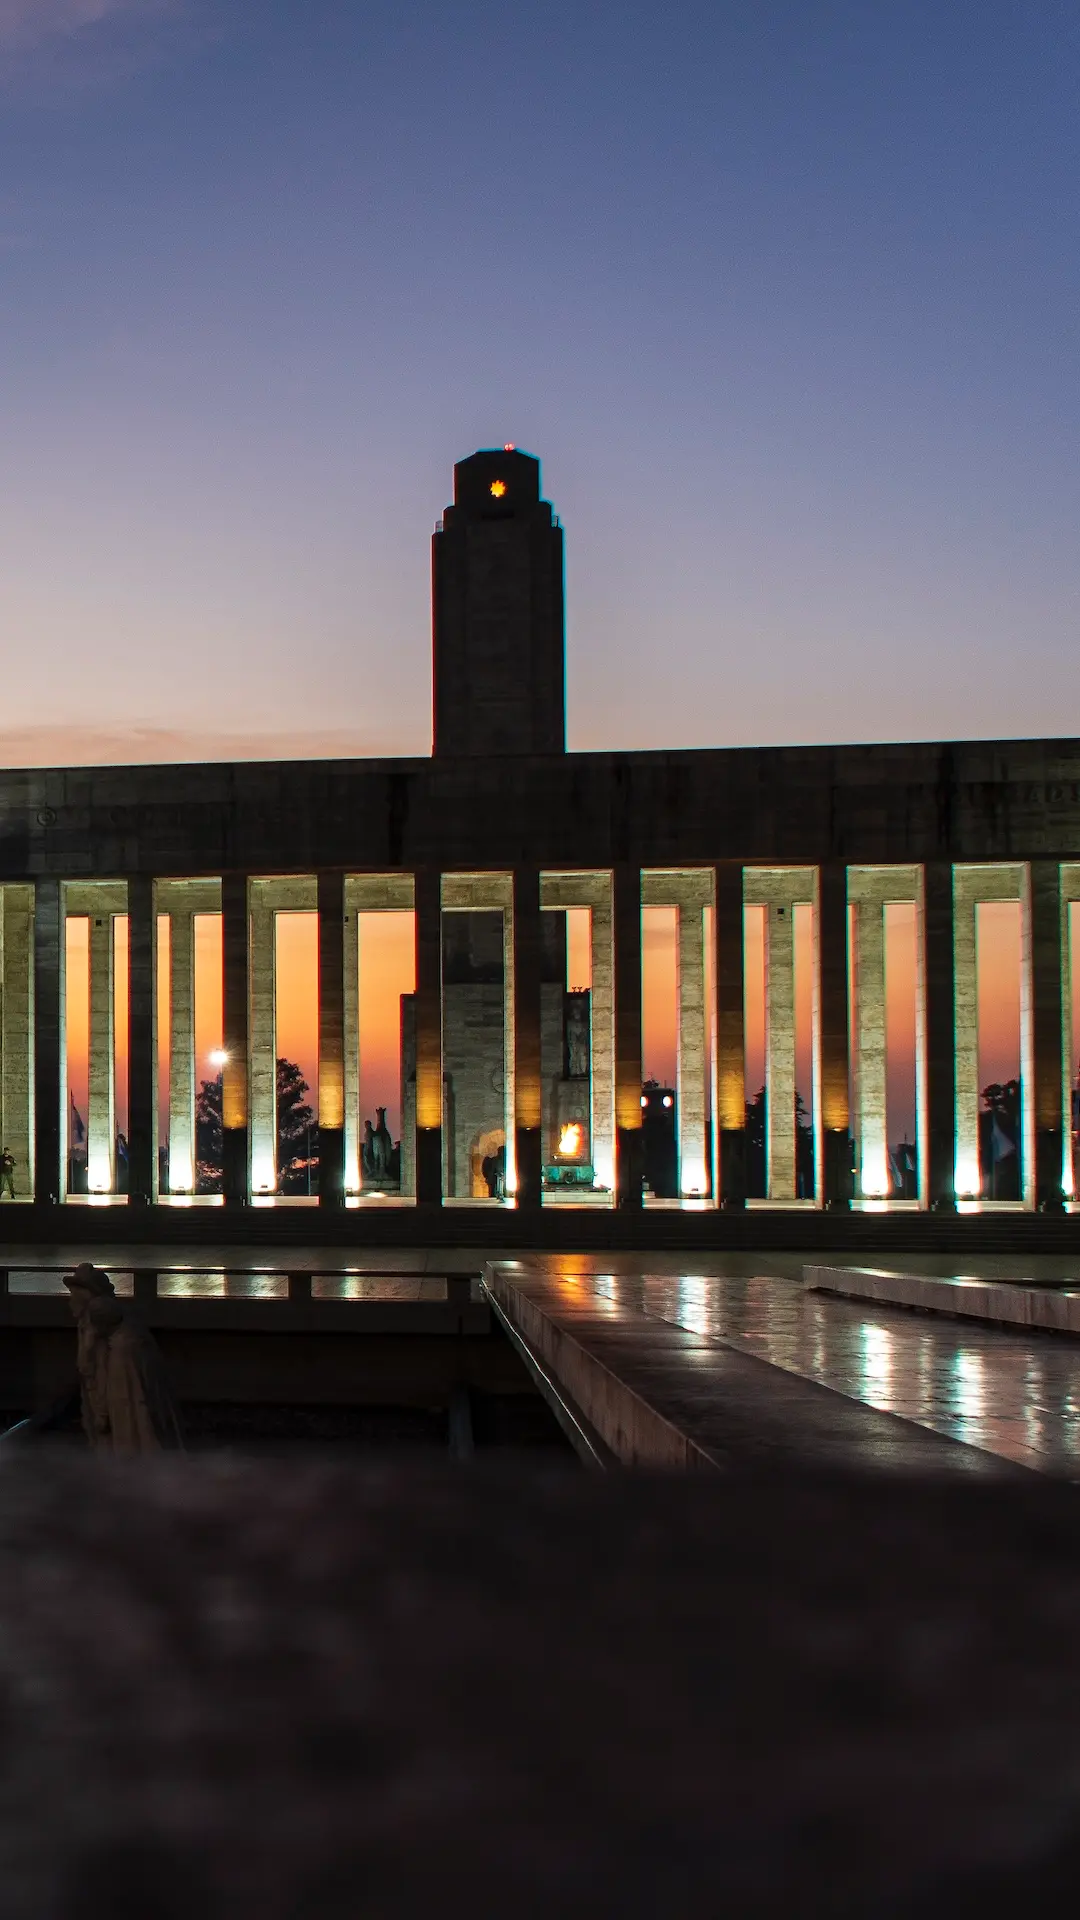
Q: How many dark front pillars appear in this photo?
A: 11